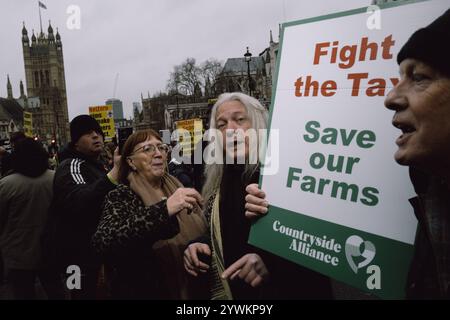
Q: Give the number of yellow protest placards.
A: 3